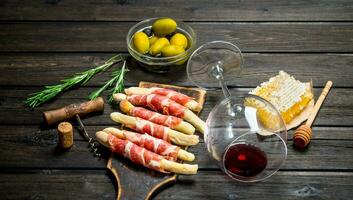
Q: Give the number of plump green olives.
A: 6